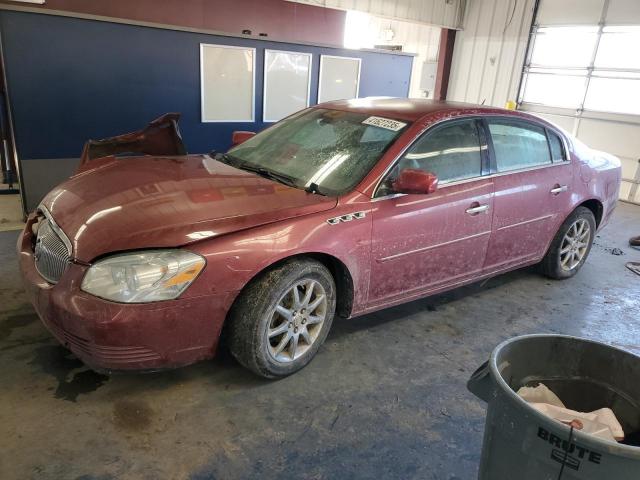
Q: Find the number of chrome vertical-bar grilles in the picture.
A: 1